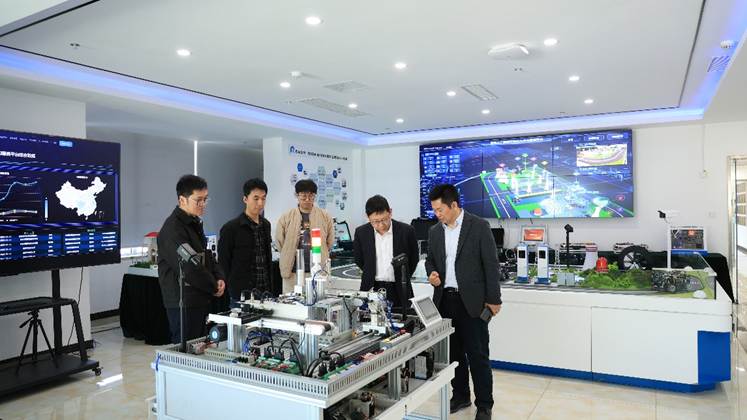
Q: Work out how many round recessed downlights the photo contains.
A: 11